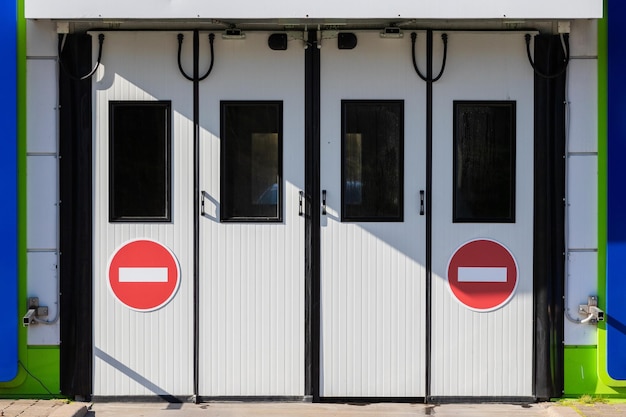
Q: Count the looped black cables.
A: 4